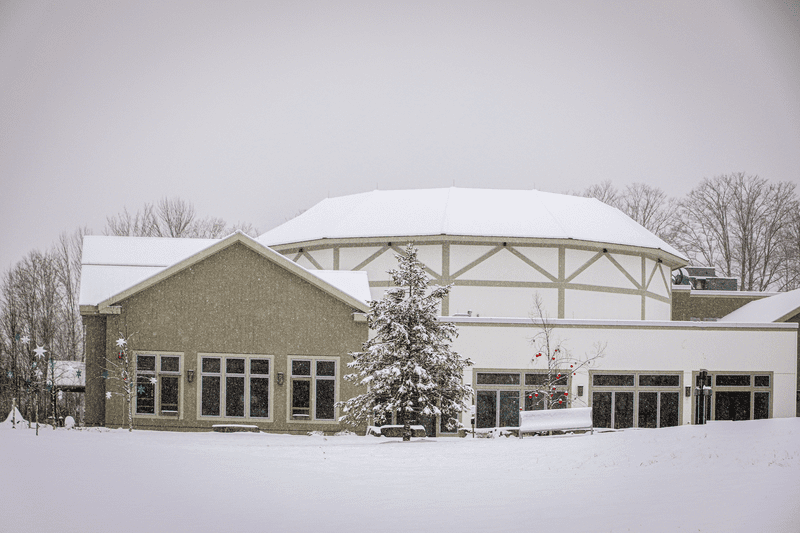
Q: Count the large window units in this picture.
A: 6